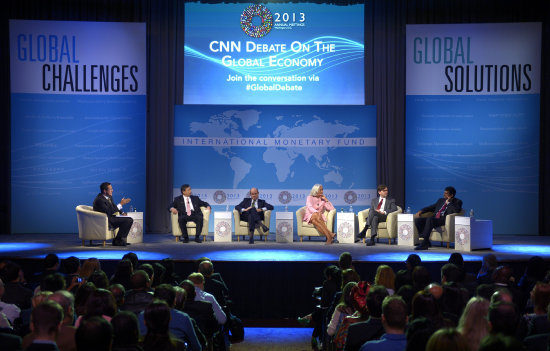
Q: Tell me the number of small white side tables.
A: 6